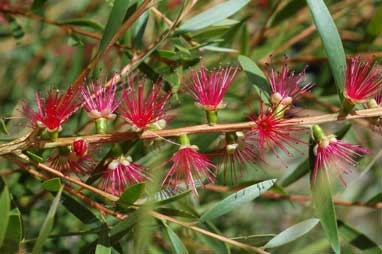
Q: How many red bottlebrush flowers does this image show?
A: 12